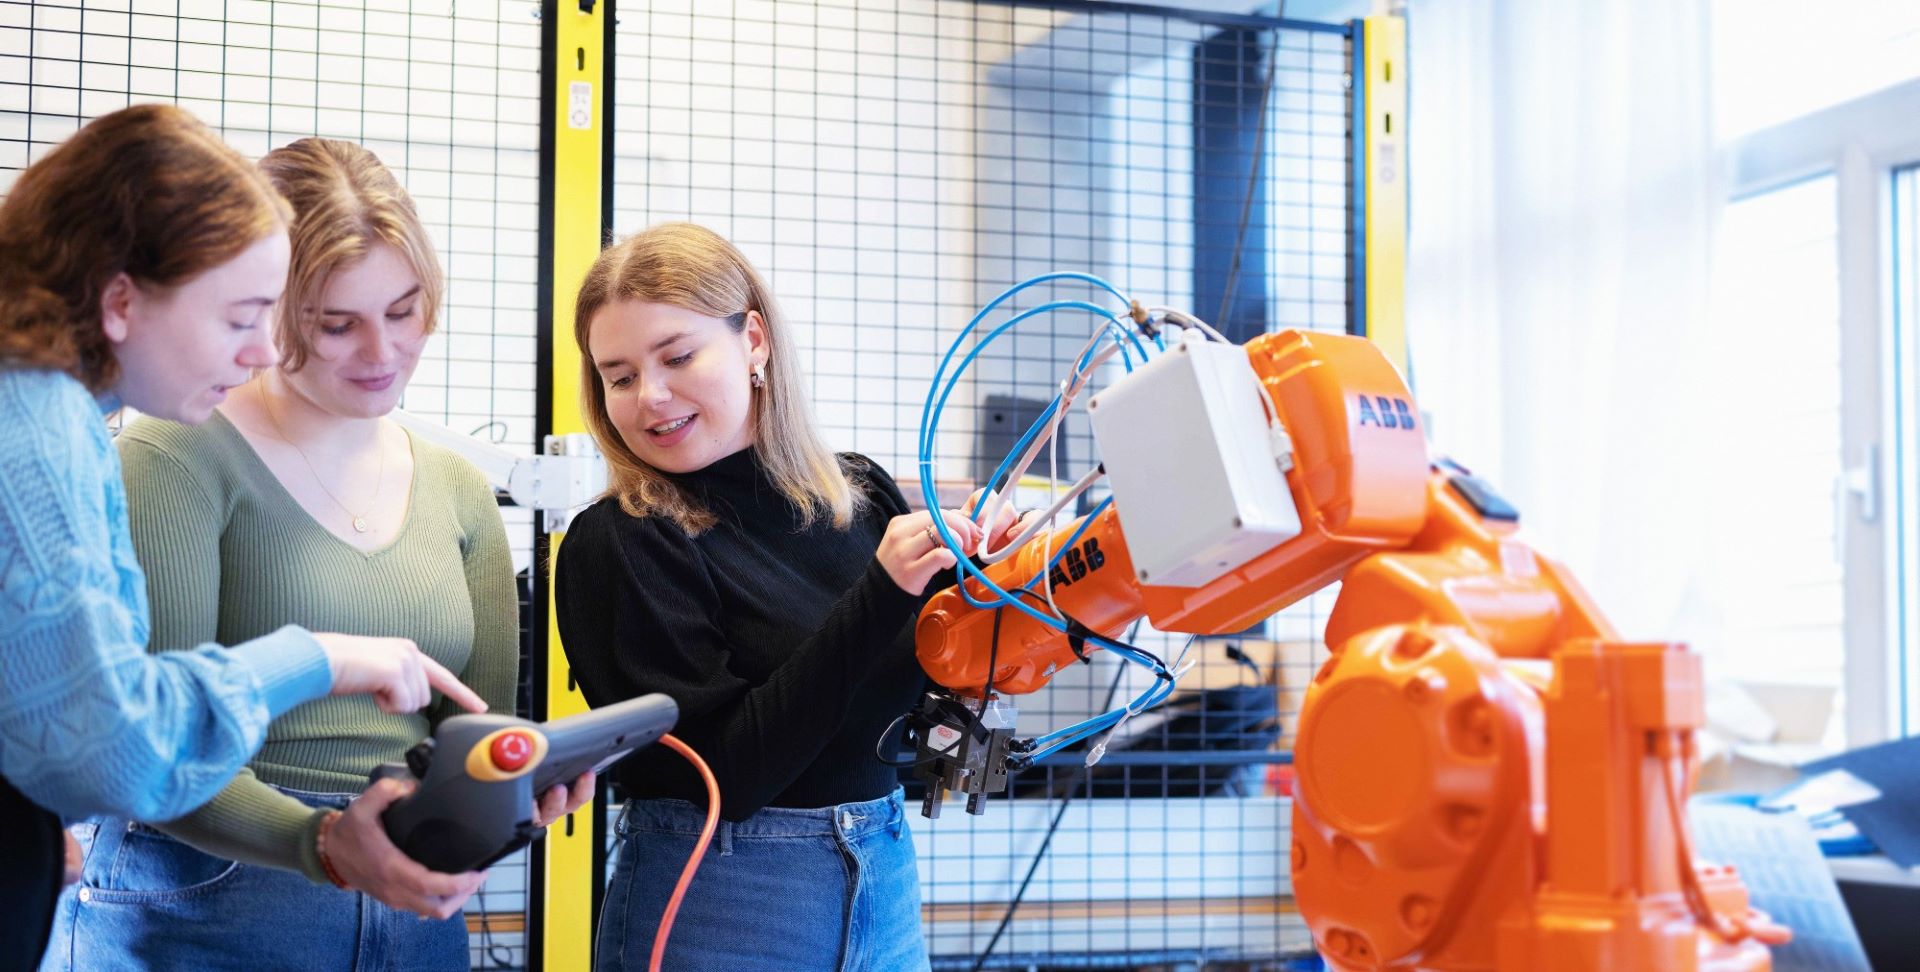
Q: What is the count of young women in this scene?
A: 3